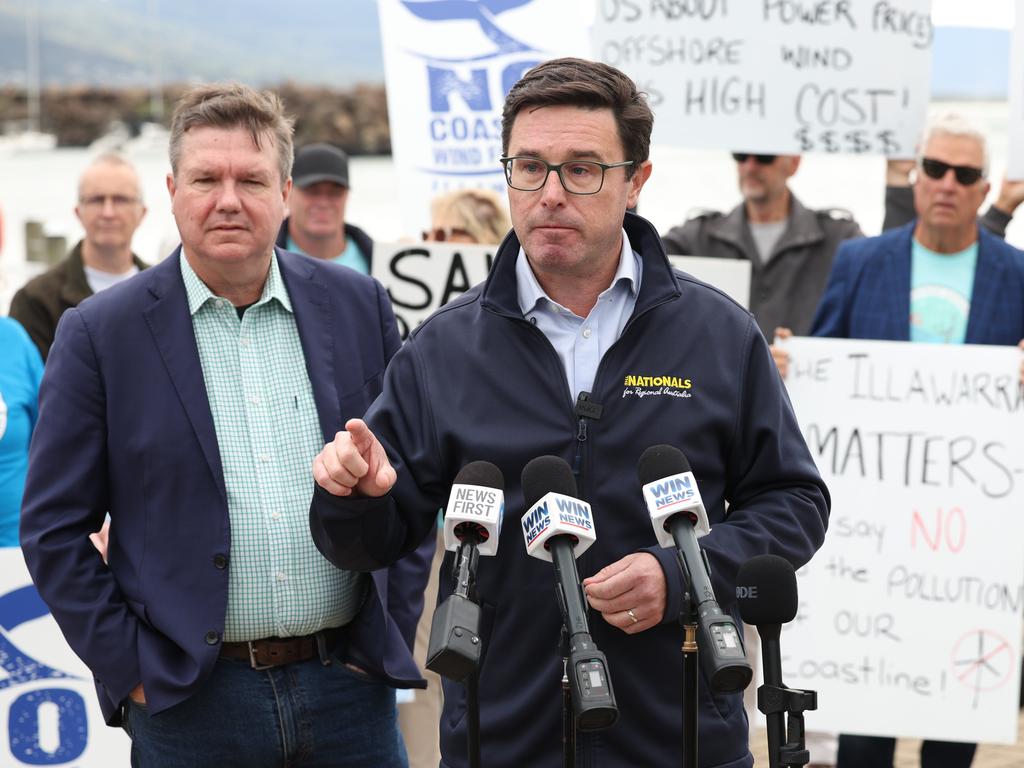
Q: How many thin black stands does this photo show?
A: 4